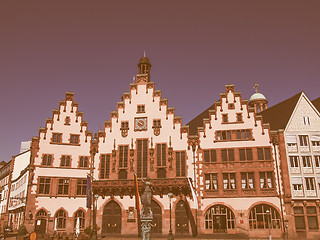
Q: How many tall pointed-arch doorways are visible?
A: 3